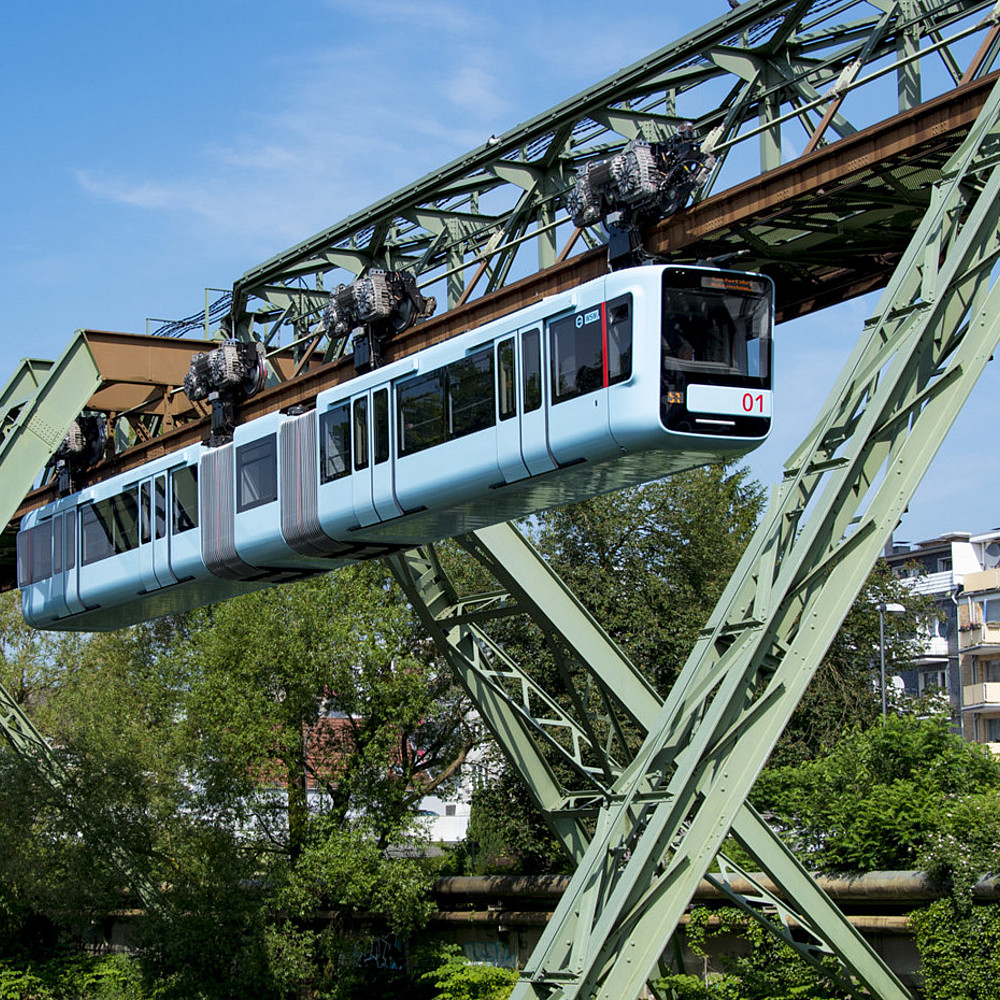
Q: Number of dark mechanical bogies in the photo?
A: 4